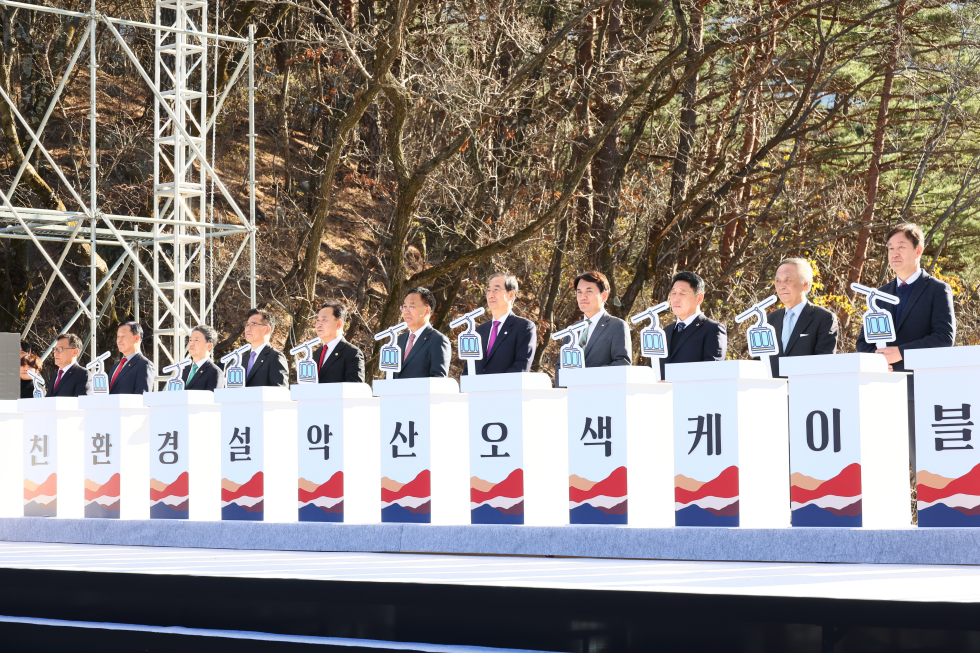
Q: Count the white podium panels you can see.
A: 11